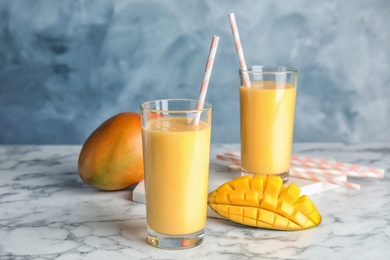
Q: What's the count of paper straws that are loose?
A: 4